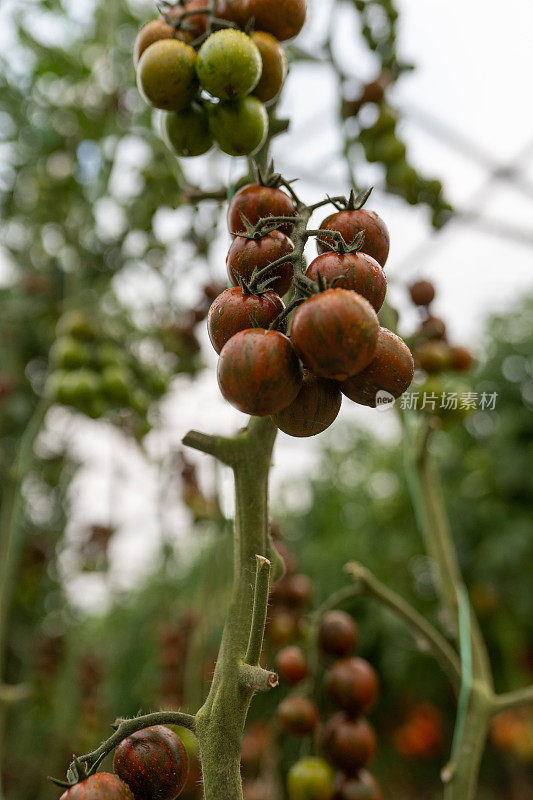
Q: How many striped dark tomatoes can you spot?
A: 11